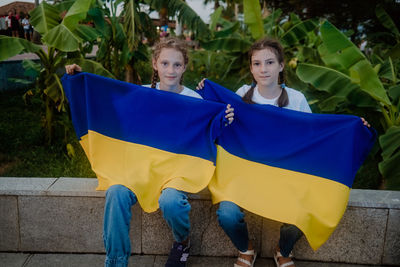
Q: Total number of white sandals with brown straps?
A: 2